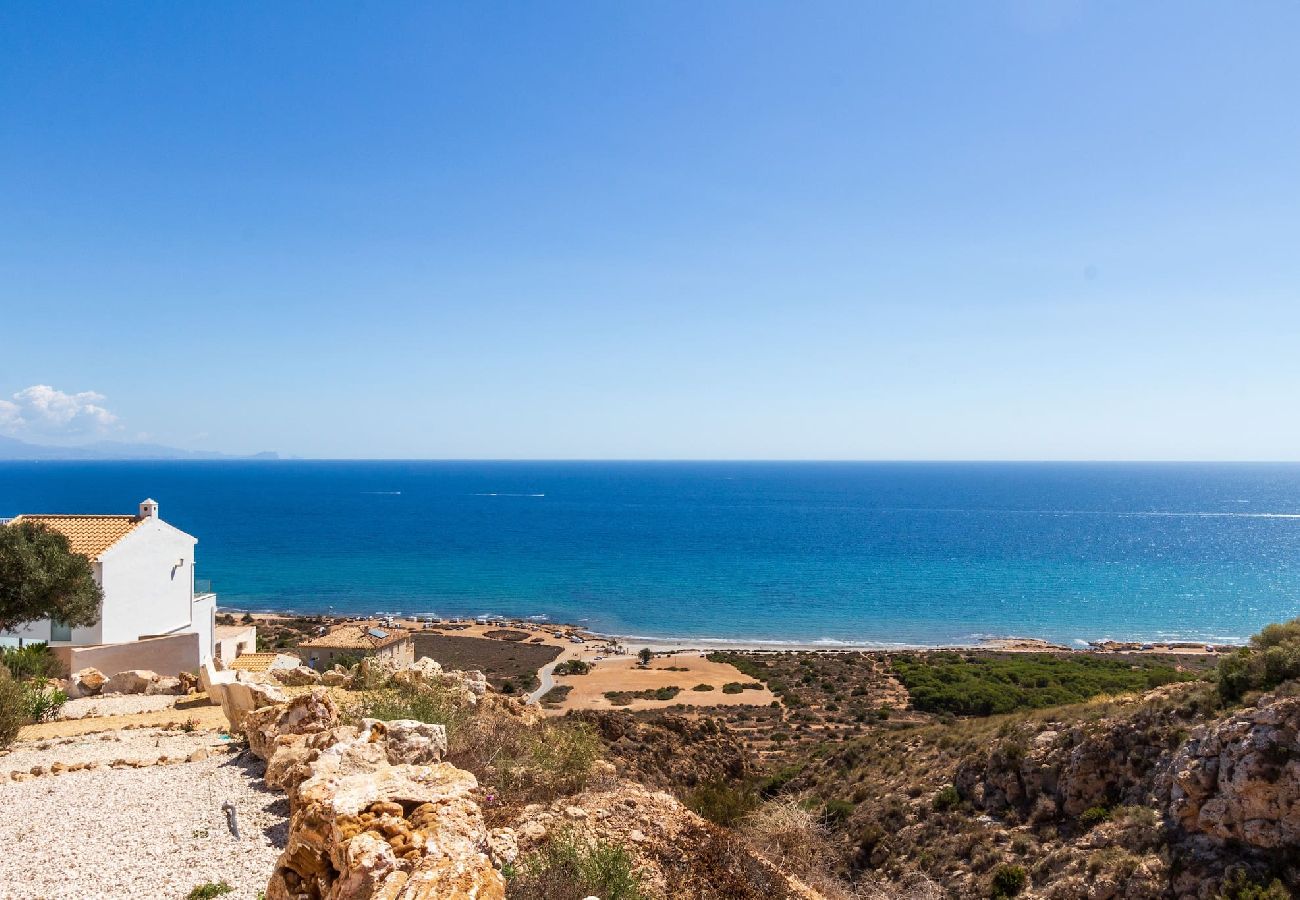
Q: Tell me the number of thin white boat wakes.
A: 3